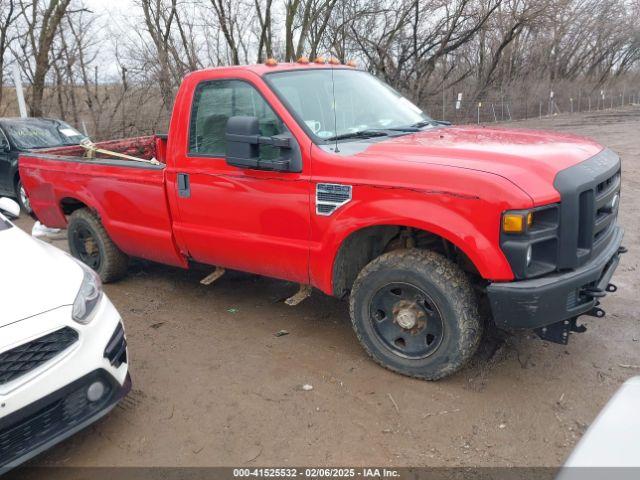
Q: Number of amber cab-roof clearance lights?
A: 5